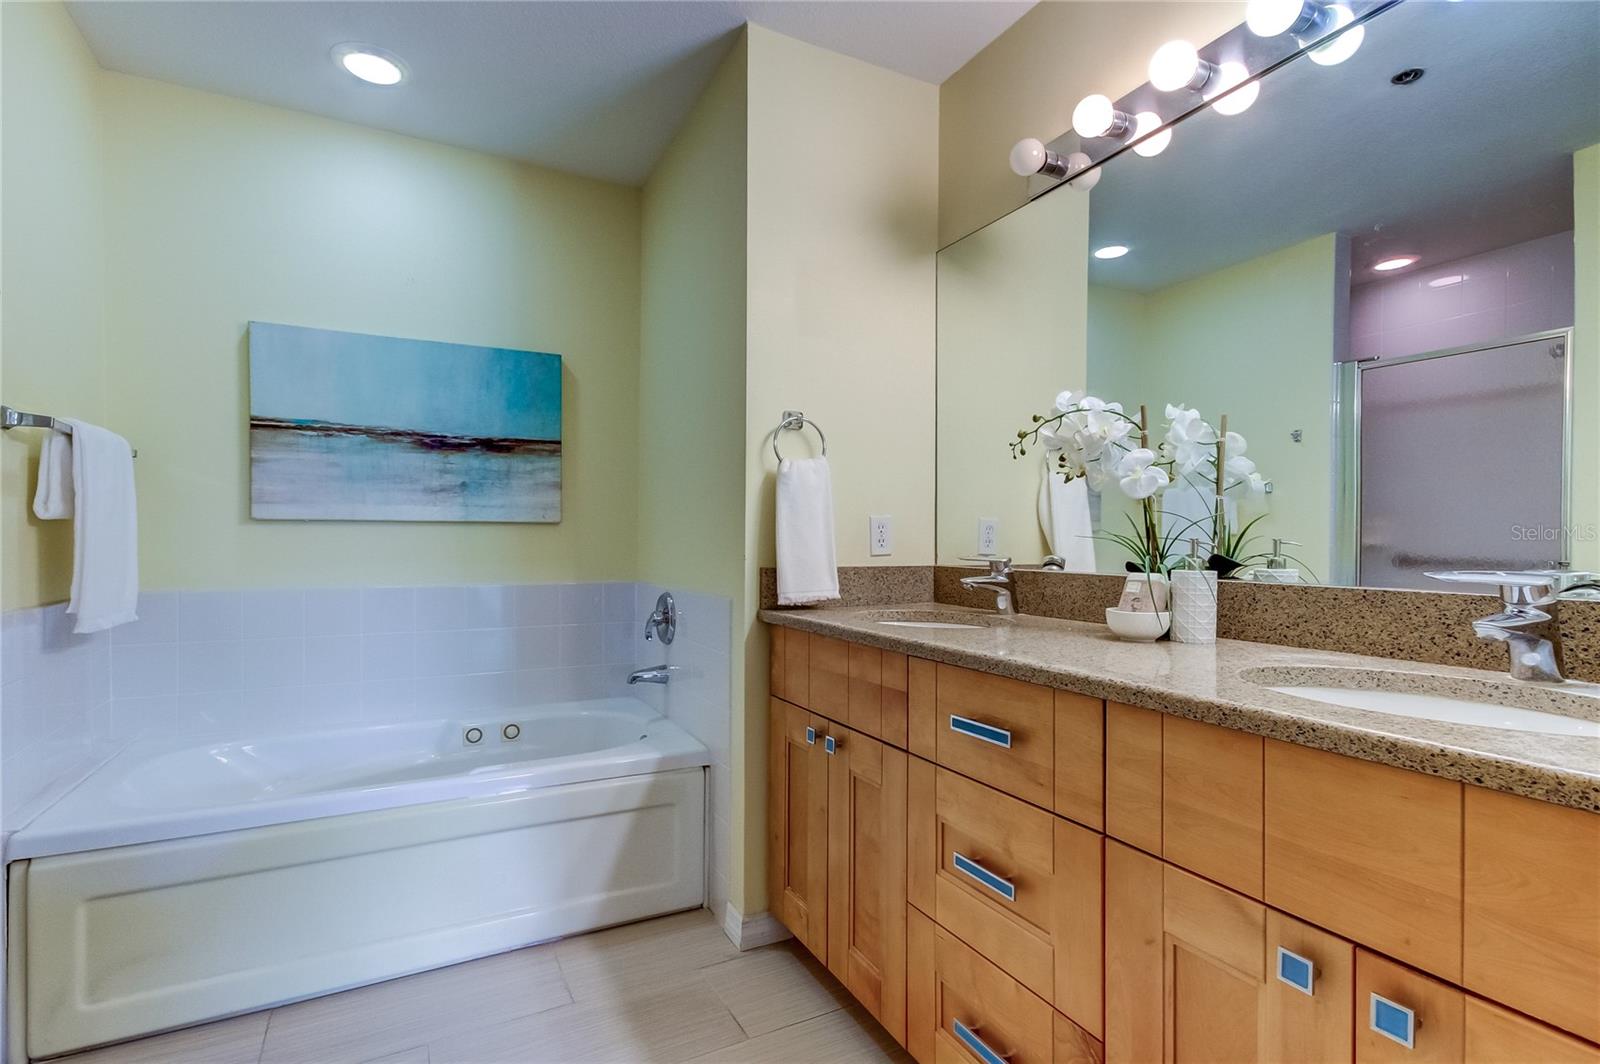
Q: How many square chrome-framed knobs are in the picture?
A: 4